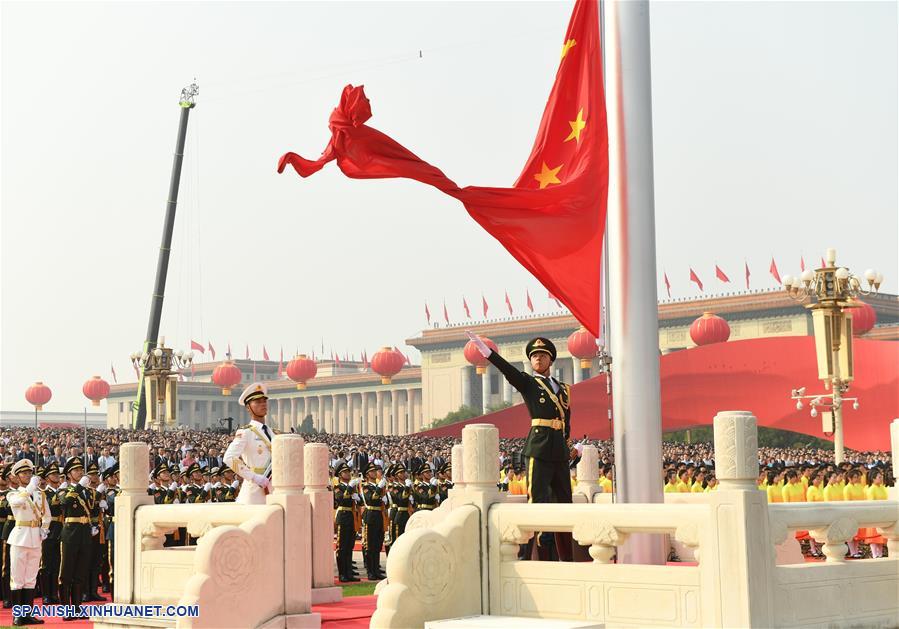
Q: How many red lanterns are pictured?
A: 9